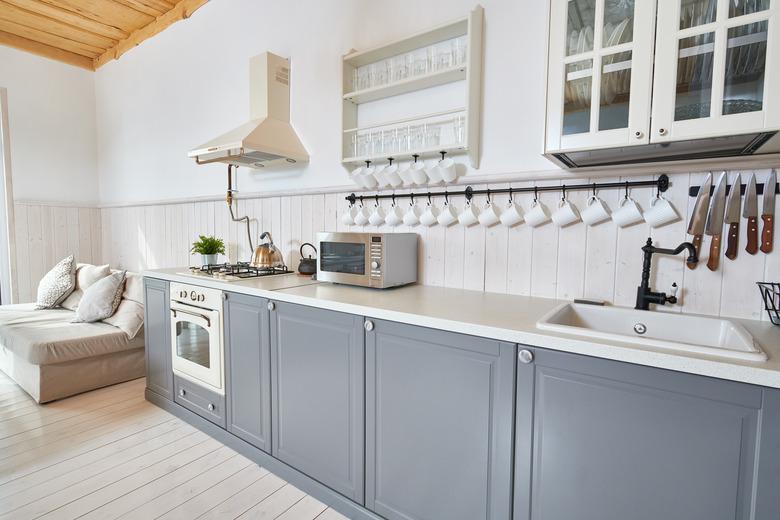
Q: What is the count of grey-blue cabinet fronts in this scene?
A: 6